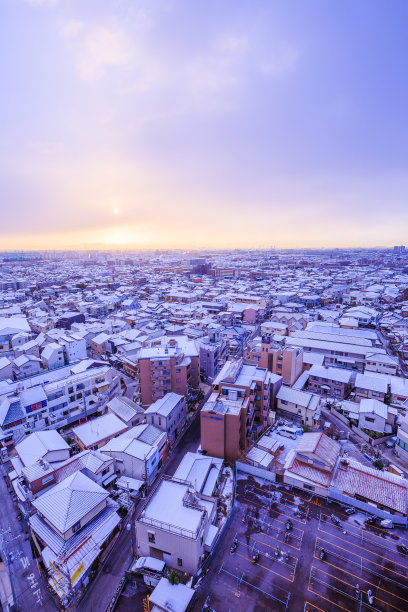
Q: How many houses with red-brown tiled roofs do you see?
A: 2